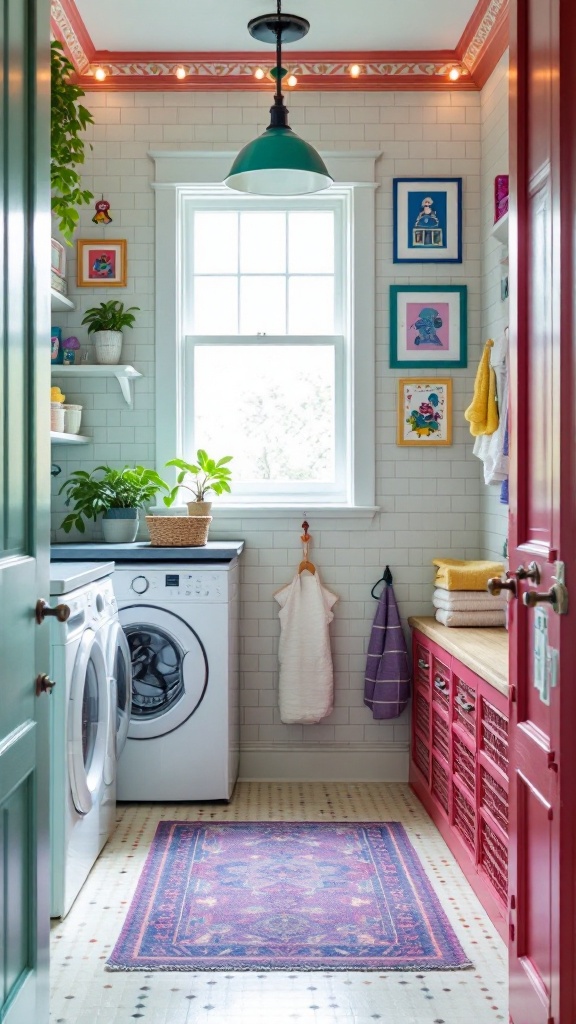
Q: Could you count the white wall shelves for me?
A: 4